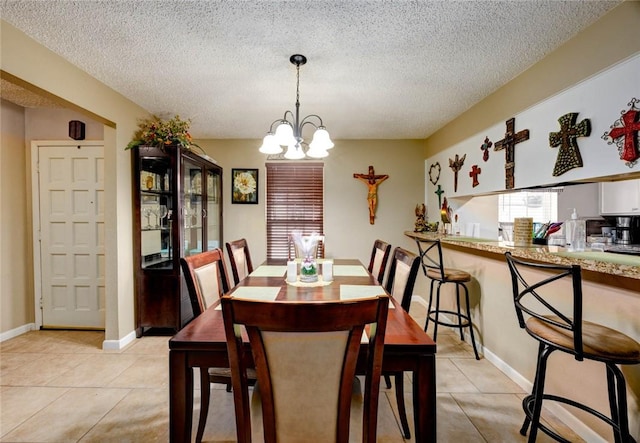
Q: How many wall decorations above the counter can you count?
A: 8